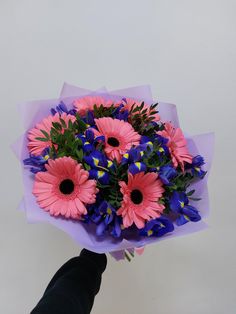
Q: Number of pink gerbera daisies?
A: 7